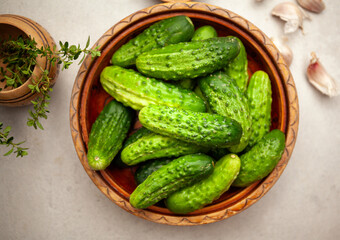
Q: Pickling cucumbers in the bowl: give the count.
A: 15